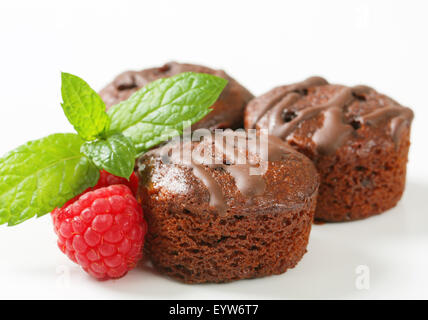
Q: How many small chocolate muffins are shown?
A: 3